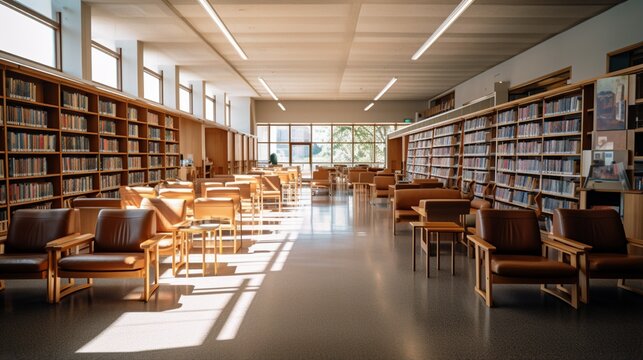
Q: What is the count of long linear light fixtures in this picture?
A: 6